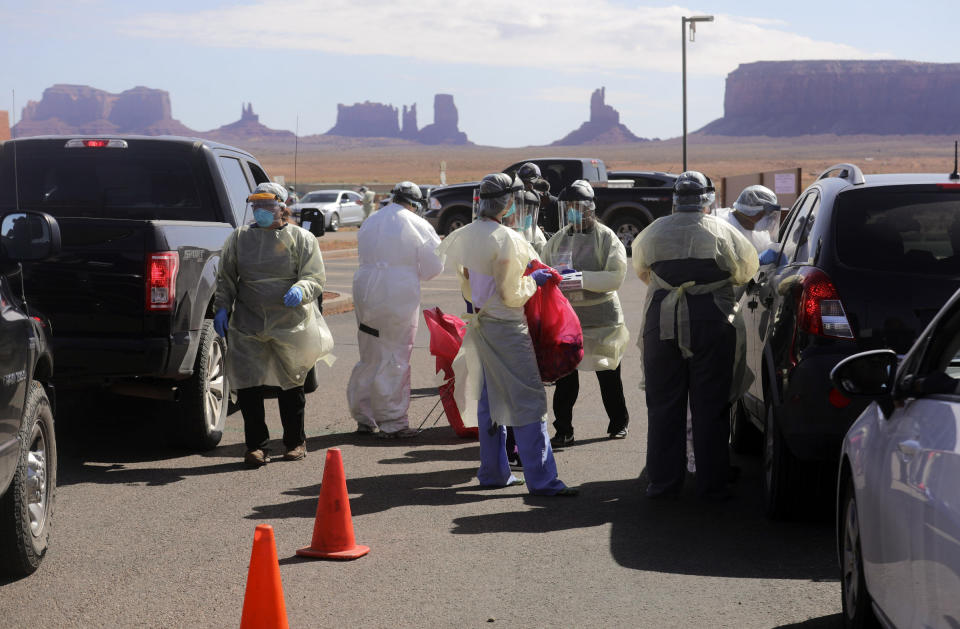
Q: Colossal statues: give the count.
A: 0